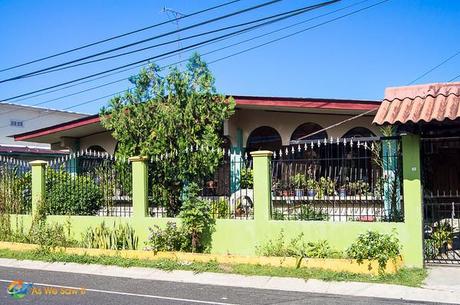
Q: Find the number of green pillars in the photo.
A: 4